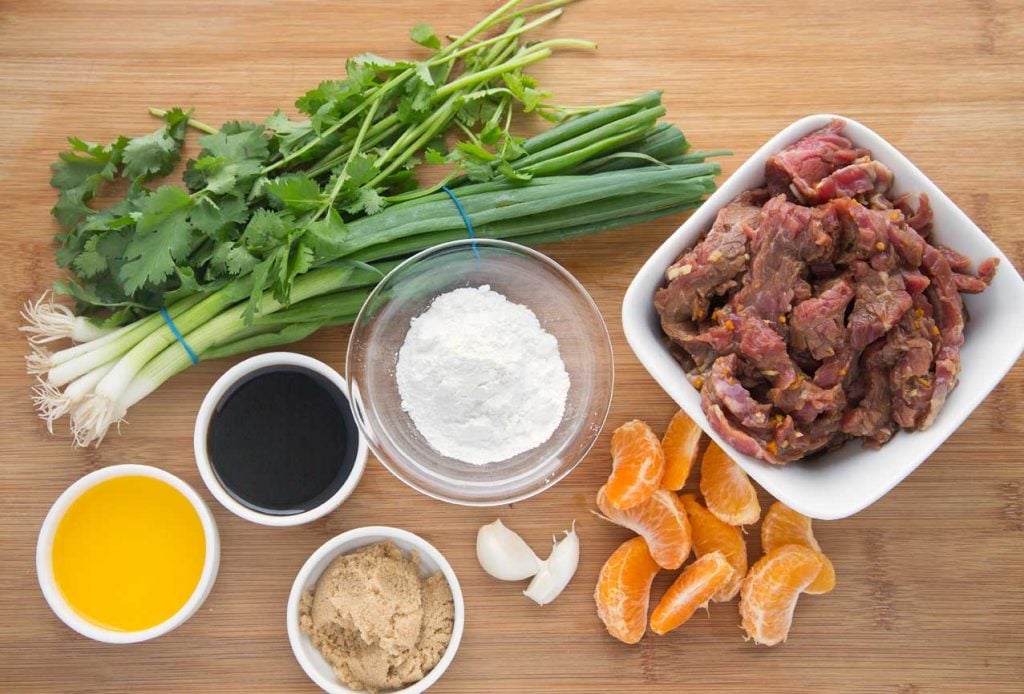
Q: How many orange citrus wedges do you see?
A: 9